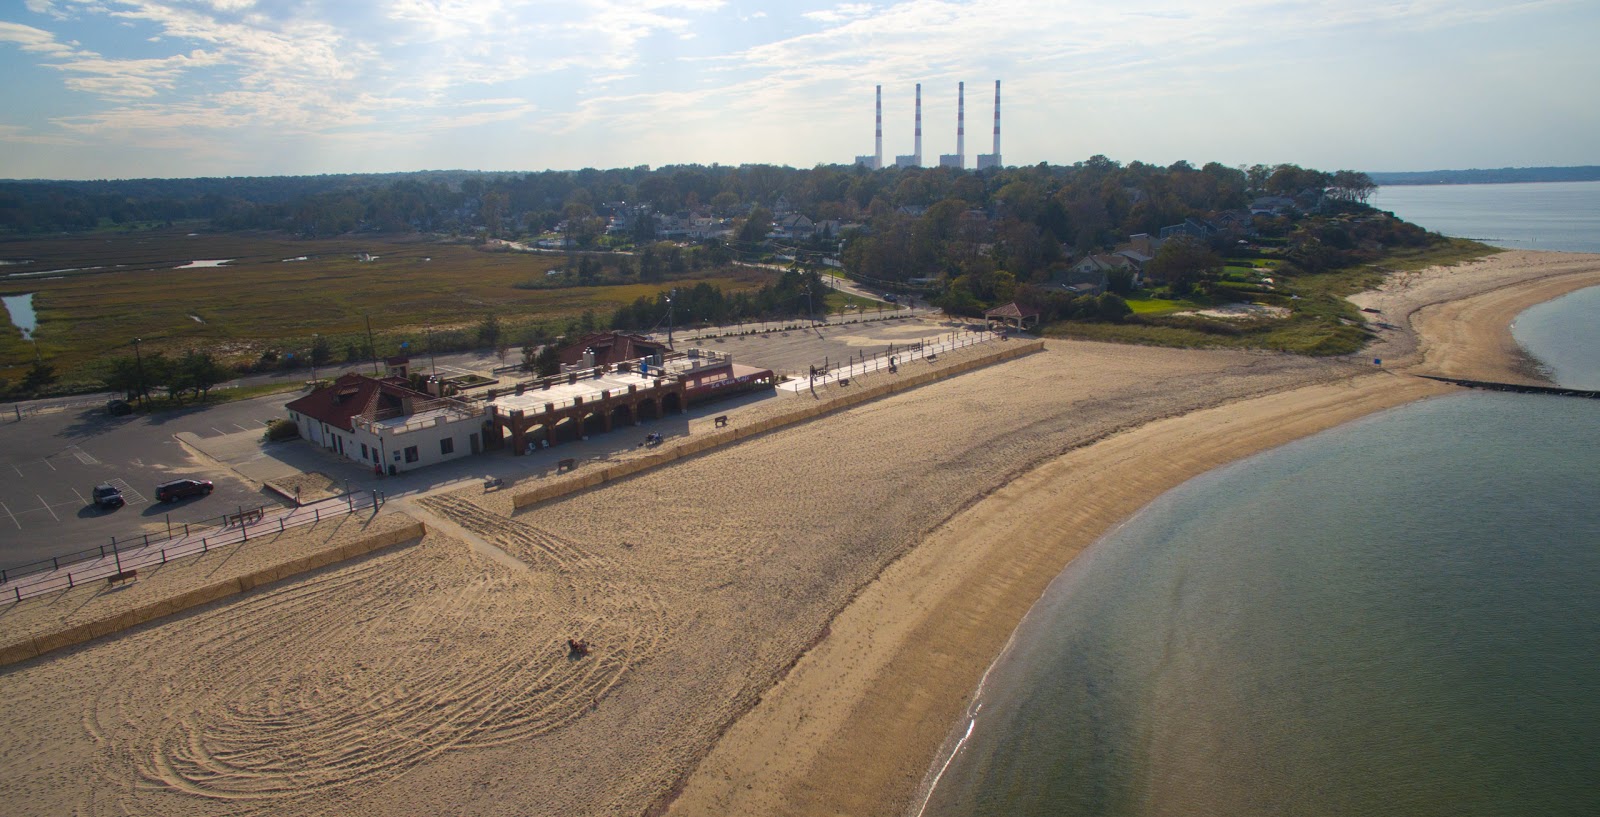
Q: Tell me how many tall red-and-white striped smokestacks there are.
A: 4